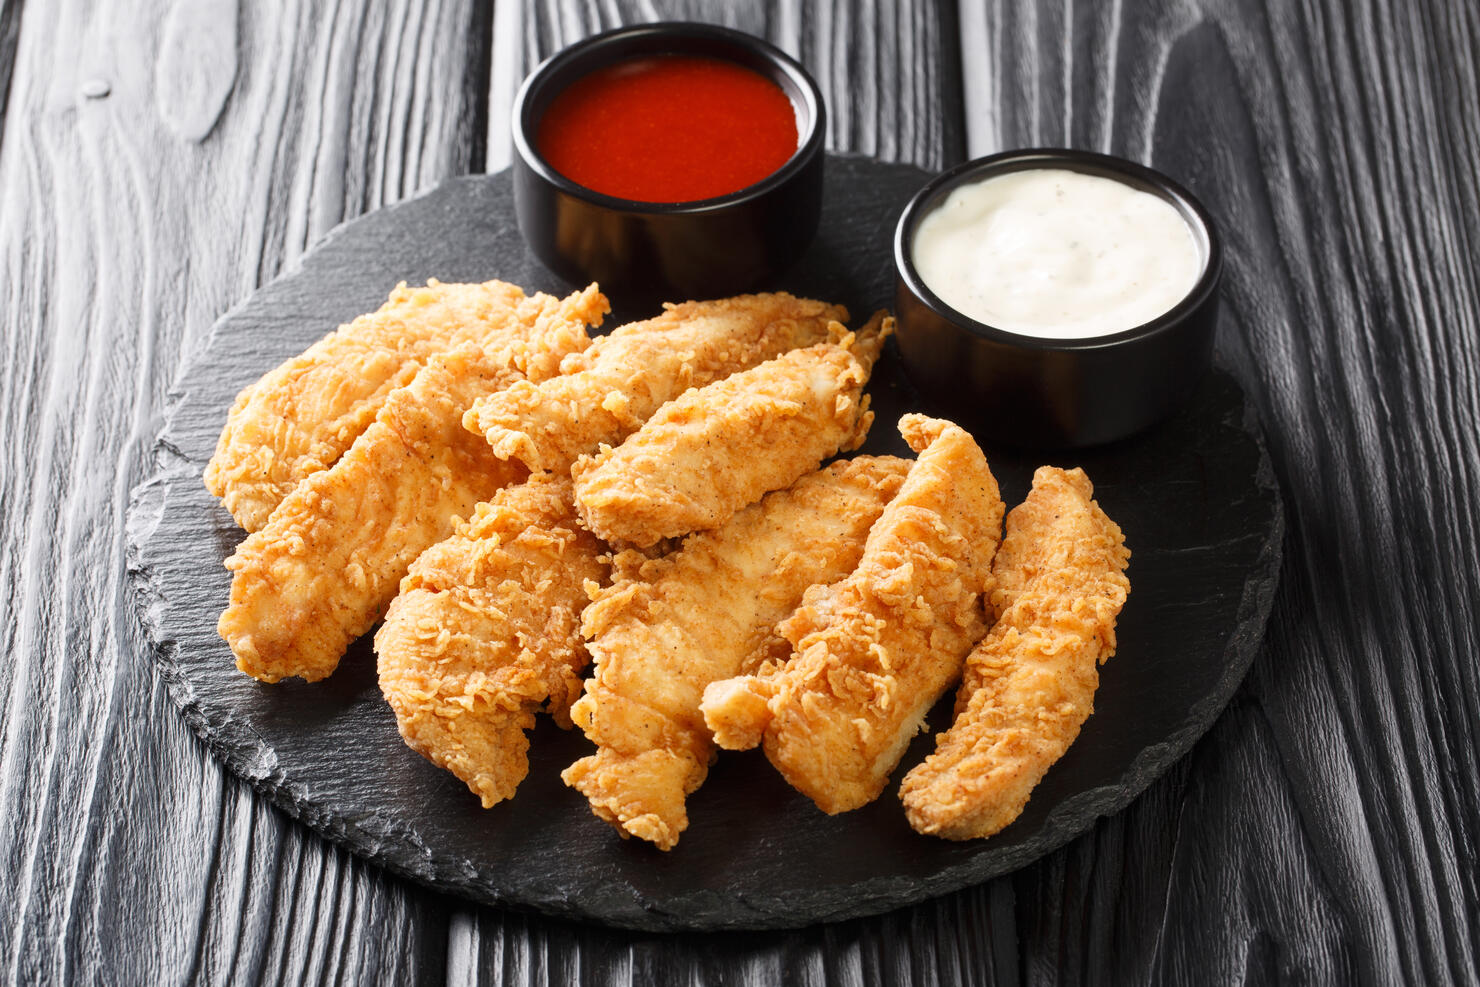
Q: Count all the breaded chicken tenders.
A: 8